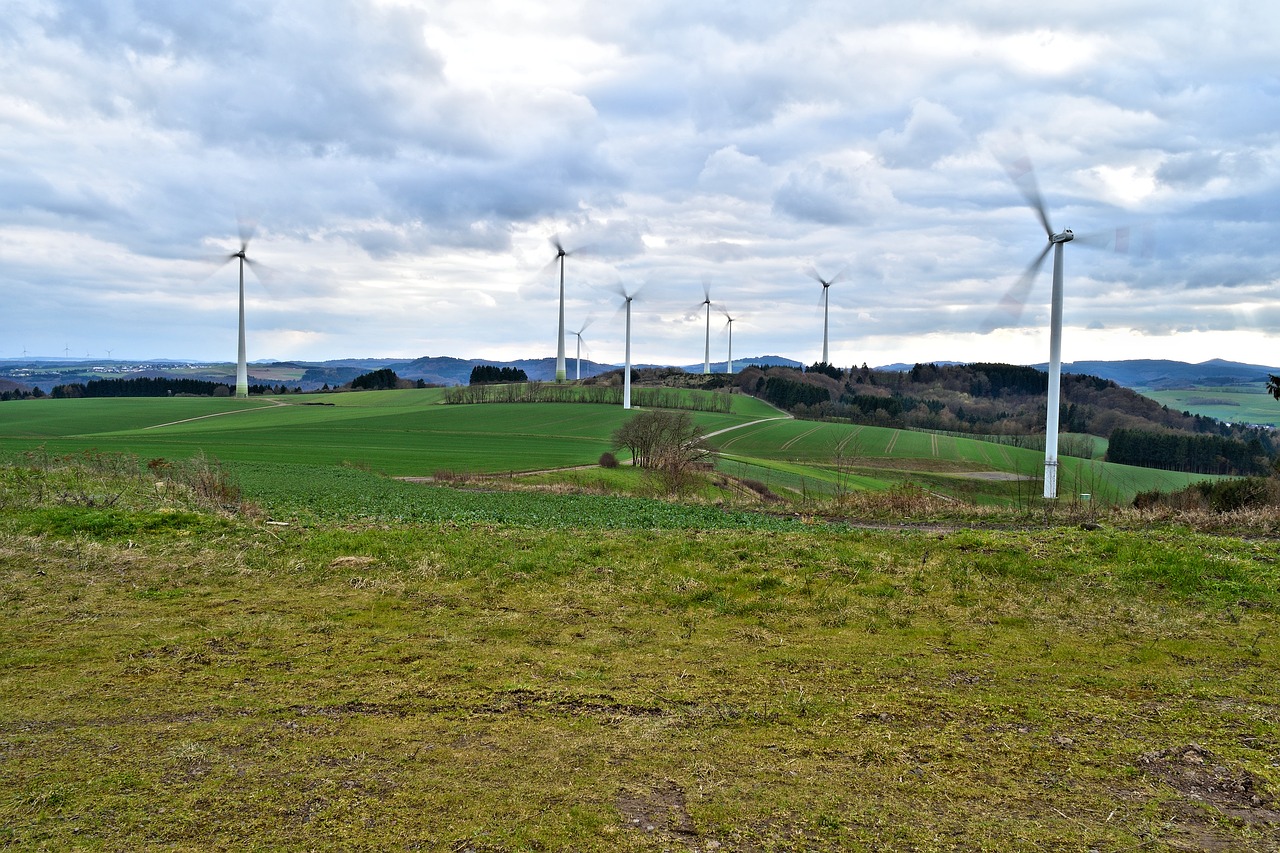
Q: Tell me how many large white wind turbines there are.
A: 8